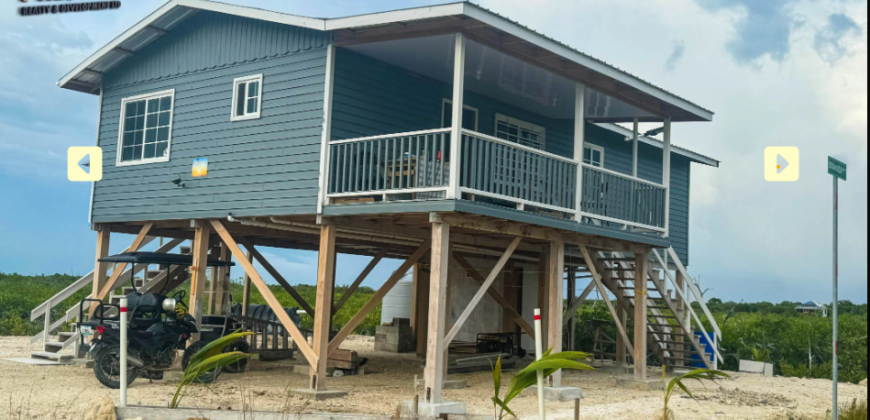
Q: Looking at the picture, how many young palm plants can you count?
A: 3